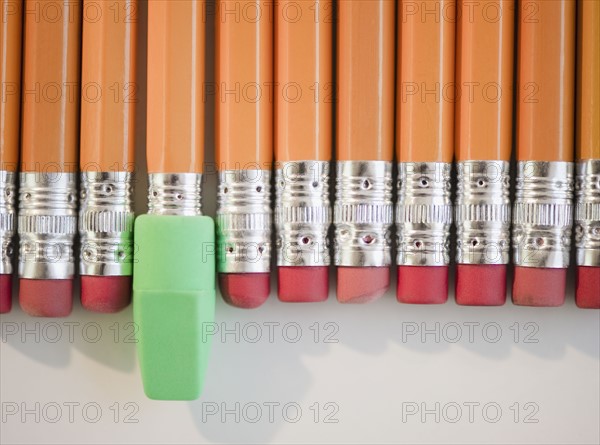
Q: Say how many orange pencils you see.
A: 11